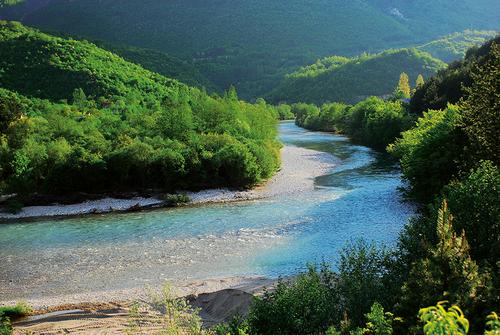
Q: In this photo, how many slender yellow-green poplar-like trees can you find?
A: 2